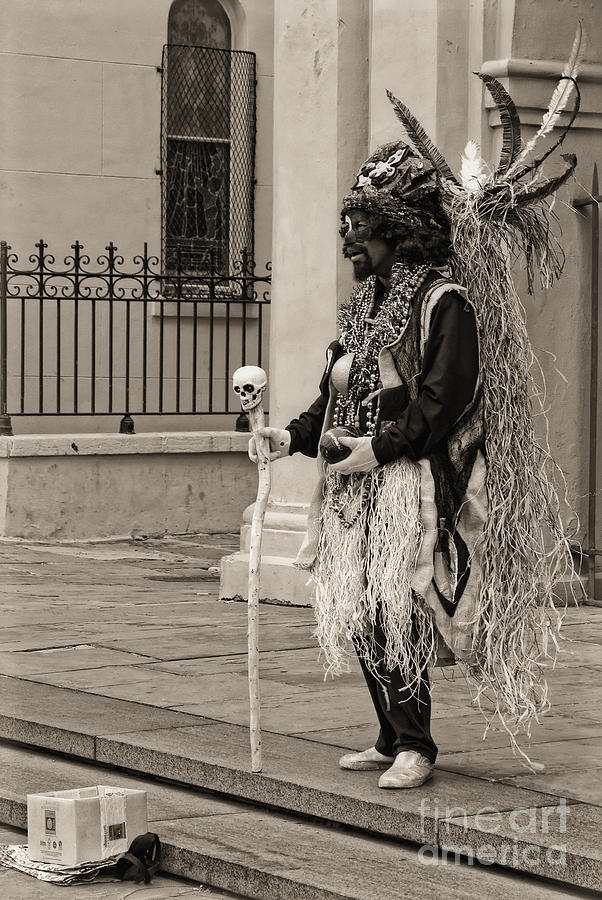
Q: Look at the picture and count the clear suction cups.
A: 0